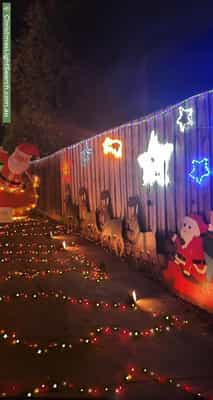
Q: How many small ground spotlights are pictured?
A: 3